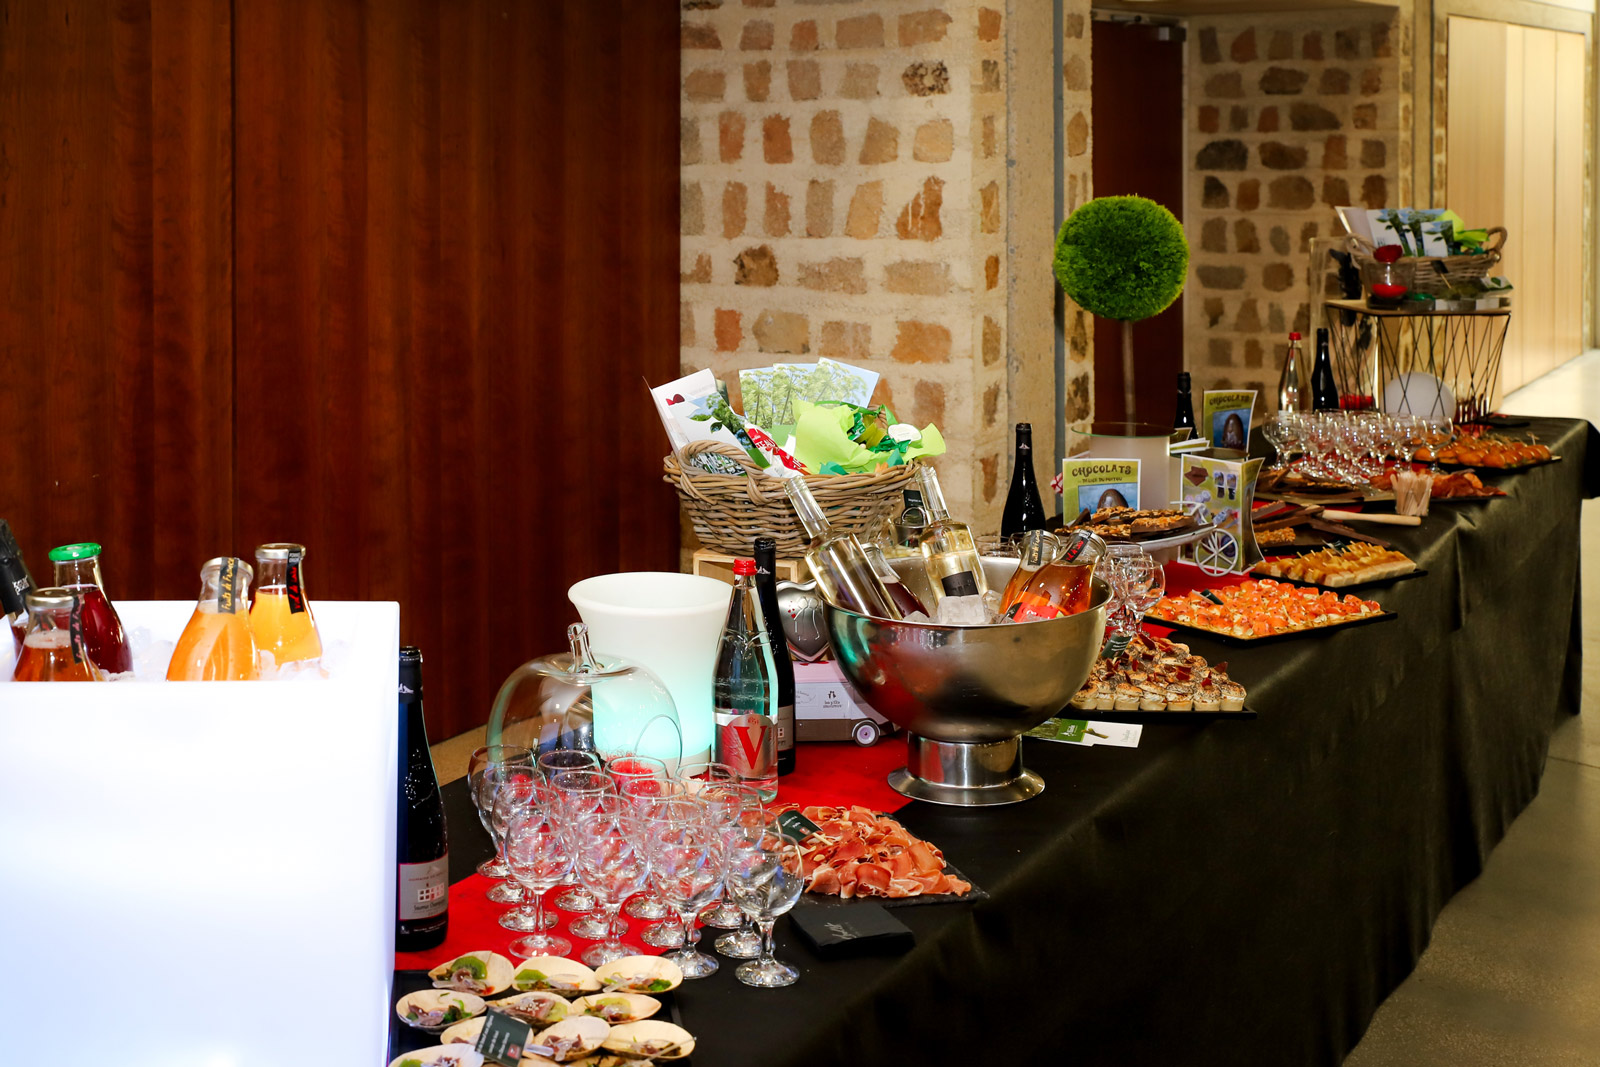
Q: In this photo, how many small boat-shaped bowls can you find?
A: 12